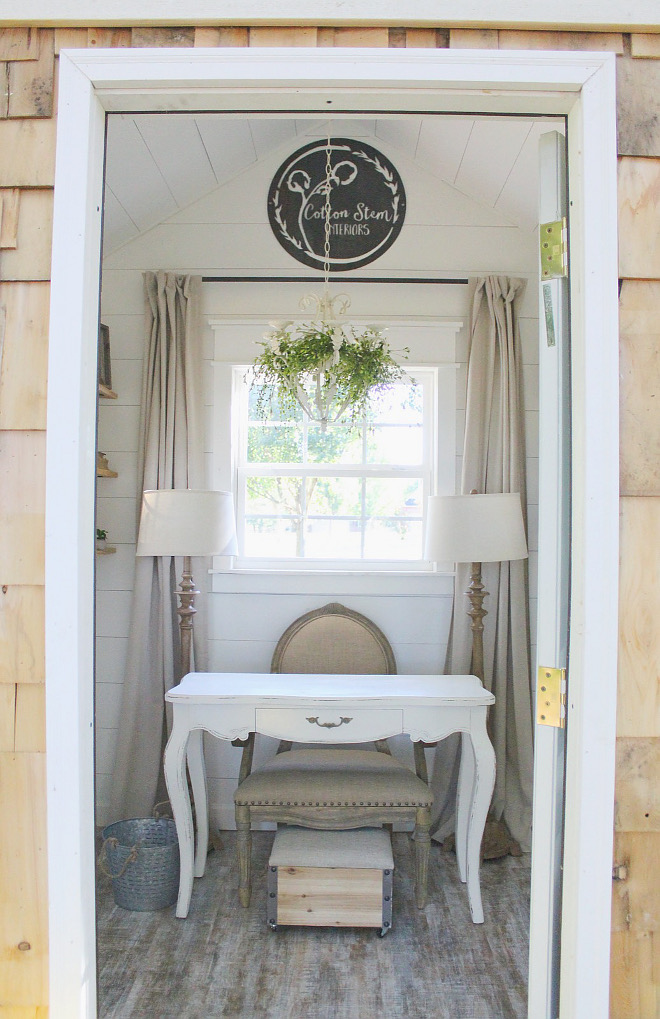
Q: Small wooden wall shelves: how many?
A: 3